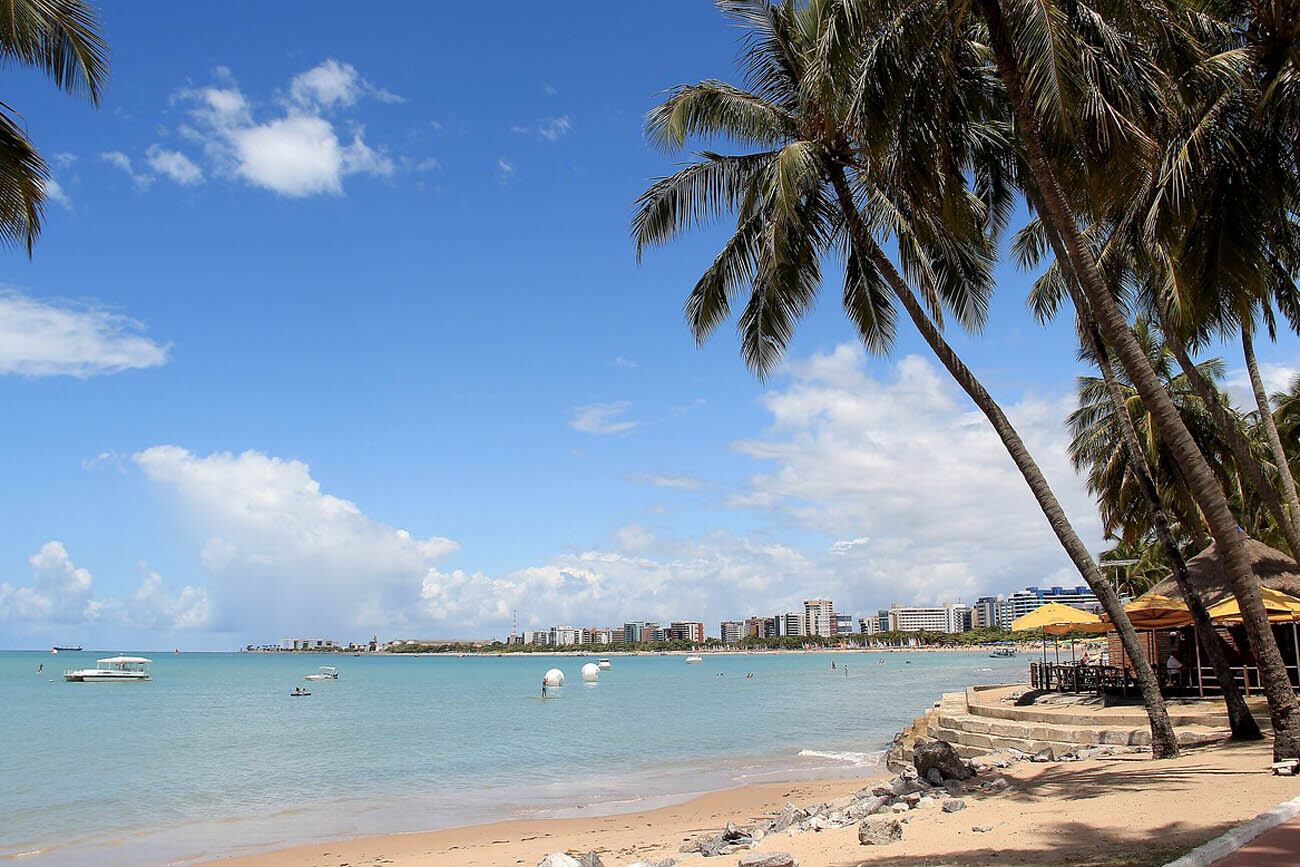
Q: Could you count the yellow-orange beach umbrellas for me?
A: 3